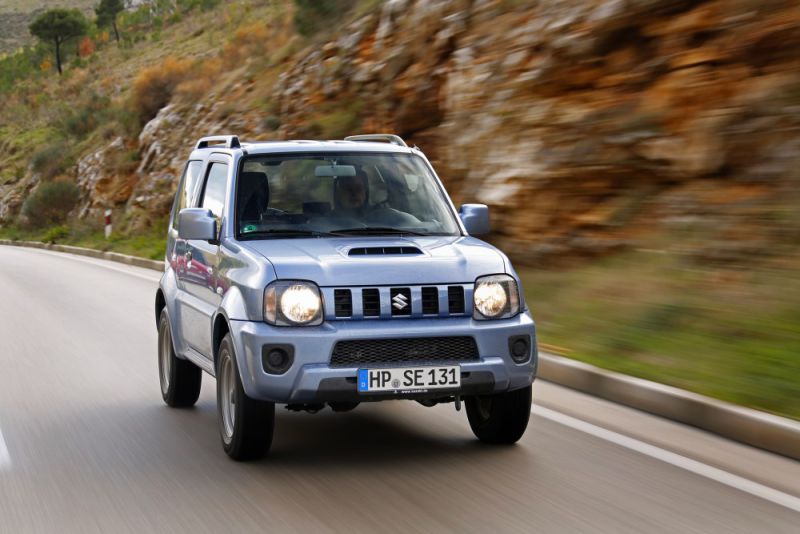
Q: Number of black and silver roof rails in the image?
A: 2